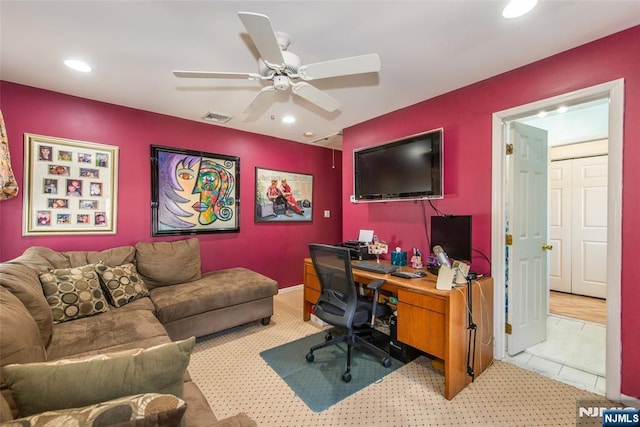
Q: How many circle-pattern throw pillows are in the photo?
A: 3